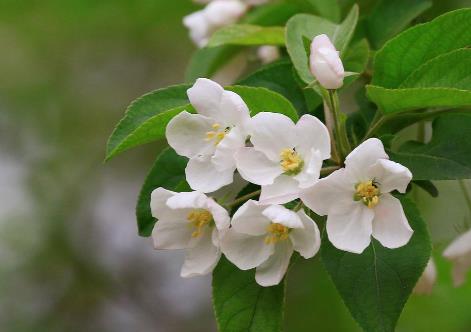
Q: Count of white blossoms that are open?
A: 5